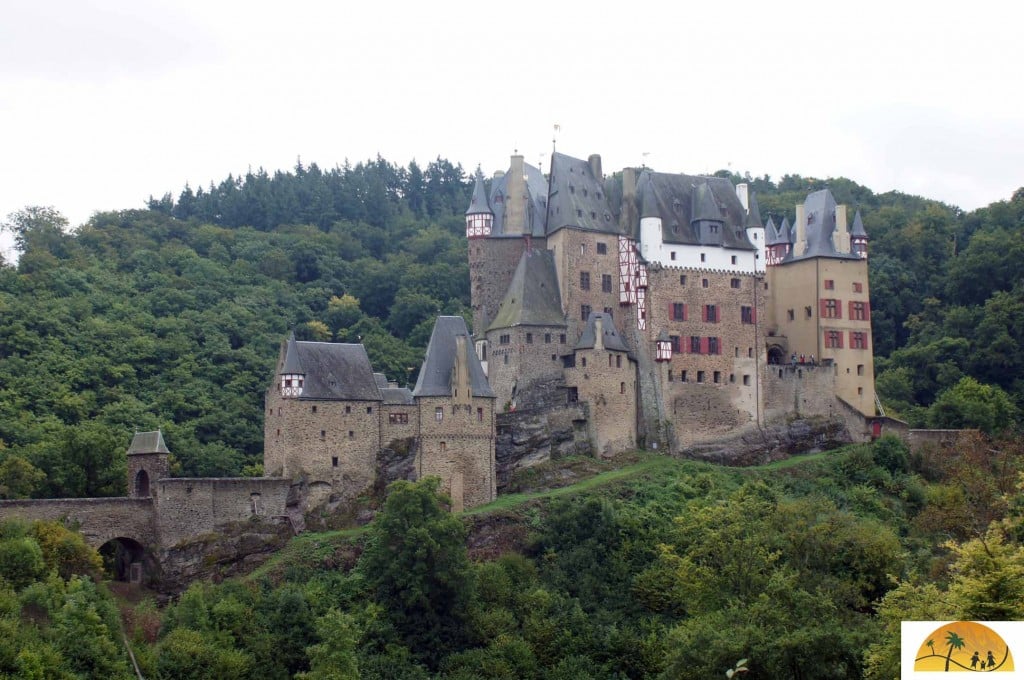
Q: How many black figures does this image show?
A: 3